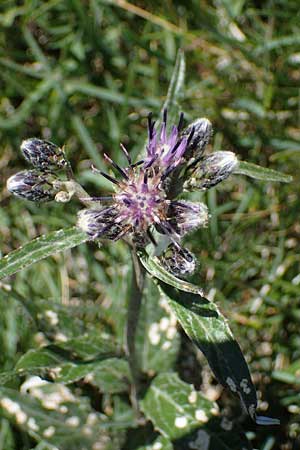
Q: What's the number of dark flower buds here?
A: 7